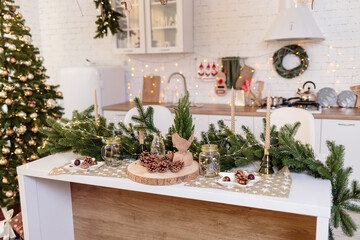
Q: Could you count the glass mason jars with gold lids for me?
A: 2